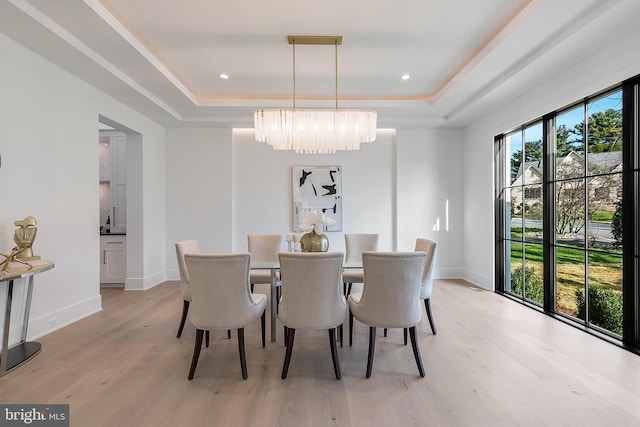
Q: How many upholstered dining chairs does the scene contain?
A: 7